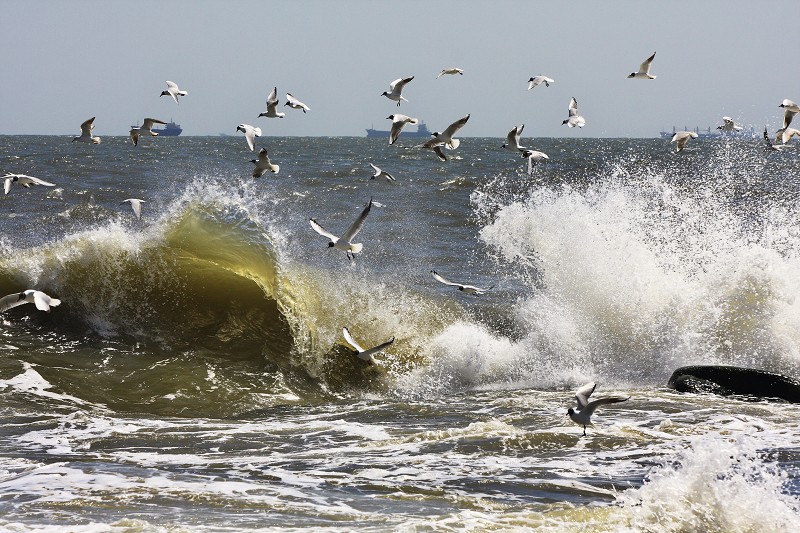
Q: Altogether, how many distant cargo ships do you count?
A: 3